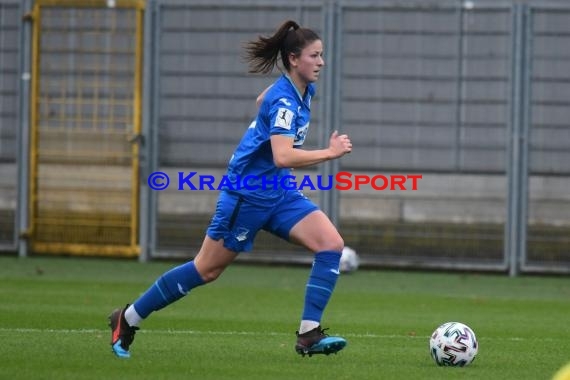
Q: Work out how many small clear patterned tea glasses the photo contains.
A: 0